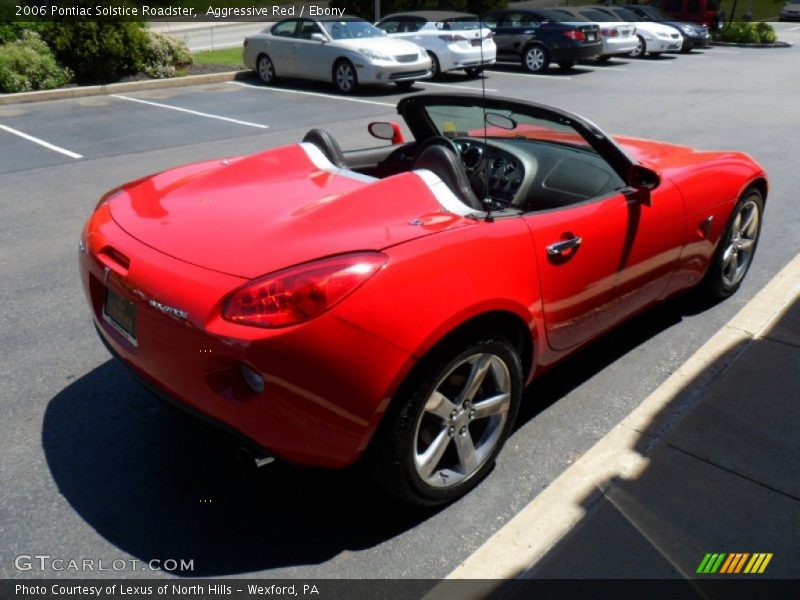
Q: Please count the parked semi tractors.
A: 0